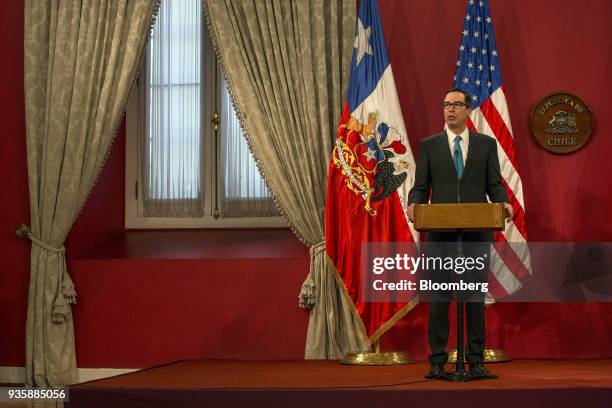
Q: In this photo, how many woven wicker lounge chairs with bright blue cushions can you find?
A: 0